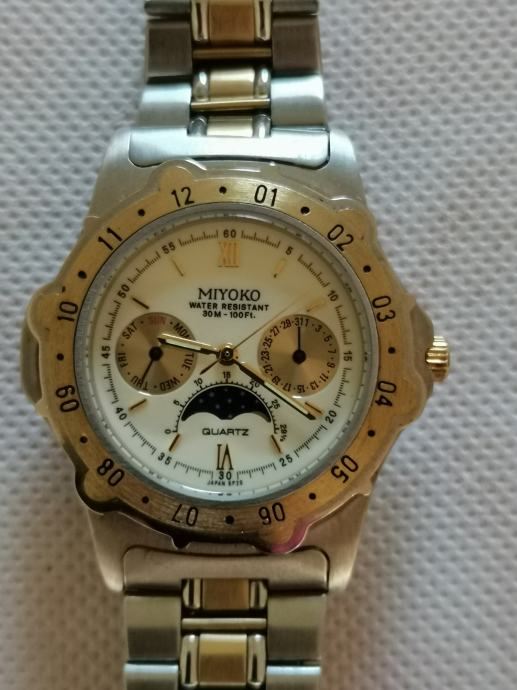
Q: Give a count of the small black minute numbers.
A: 12